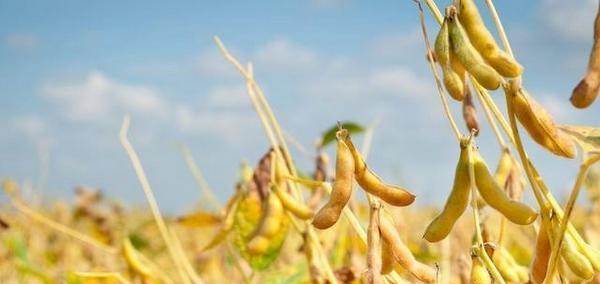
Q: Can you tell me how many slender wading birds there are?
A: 0